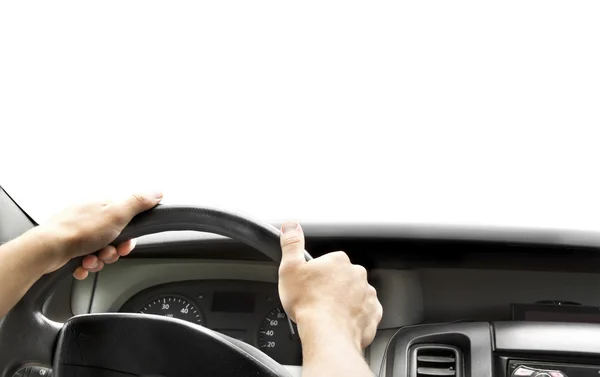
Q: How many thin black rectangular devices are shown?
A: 1